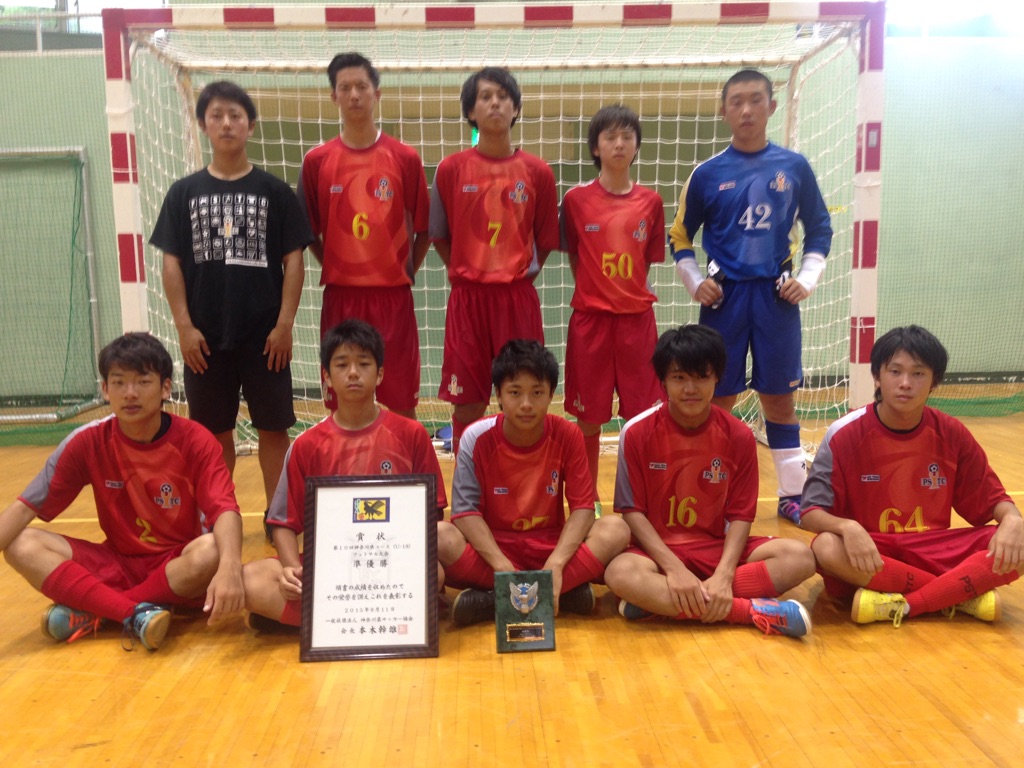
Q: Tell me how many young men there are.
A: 10